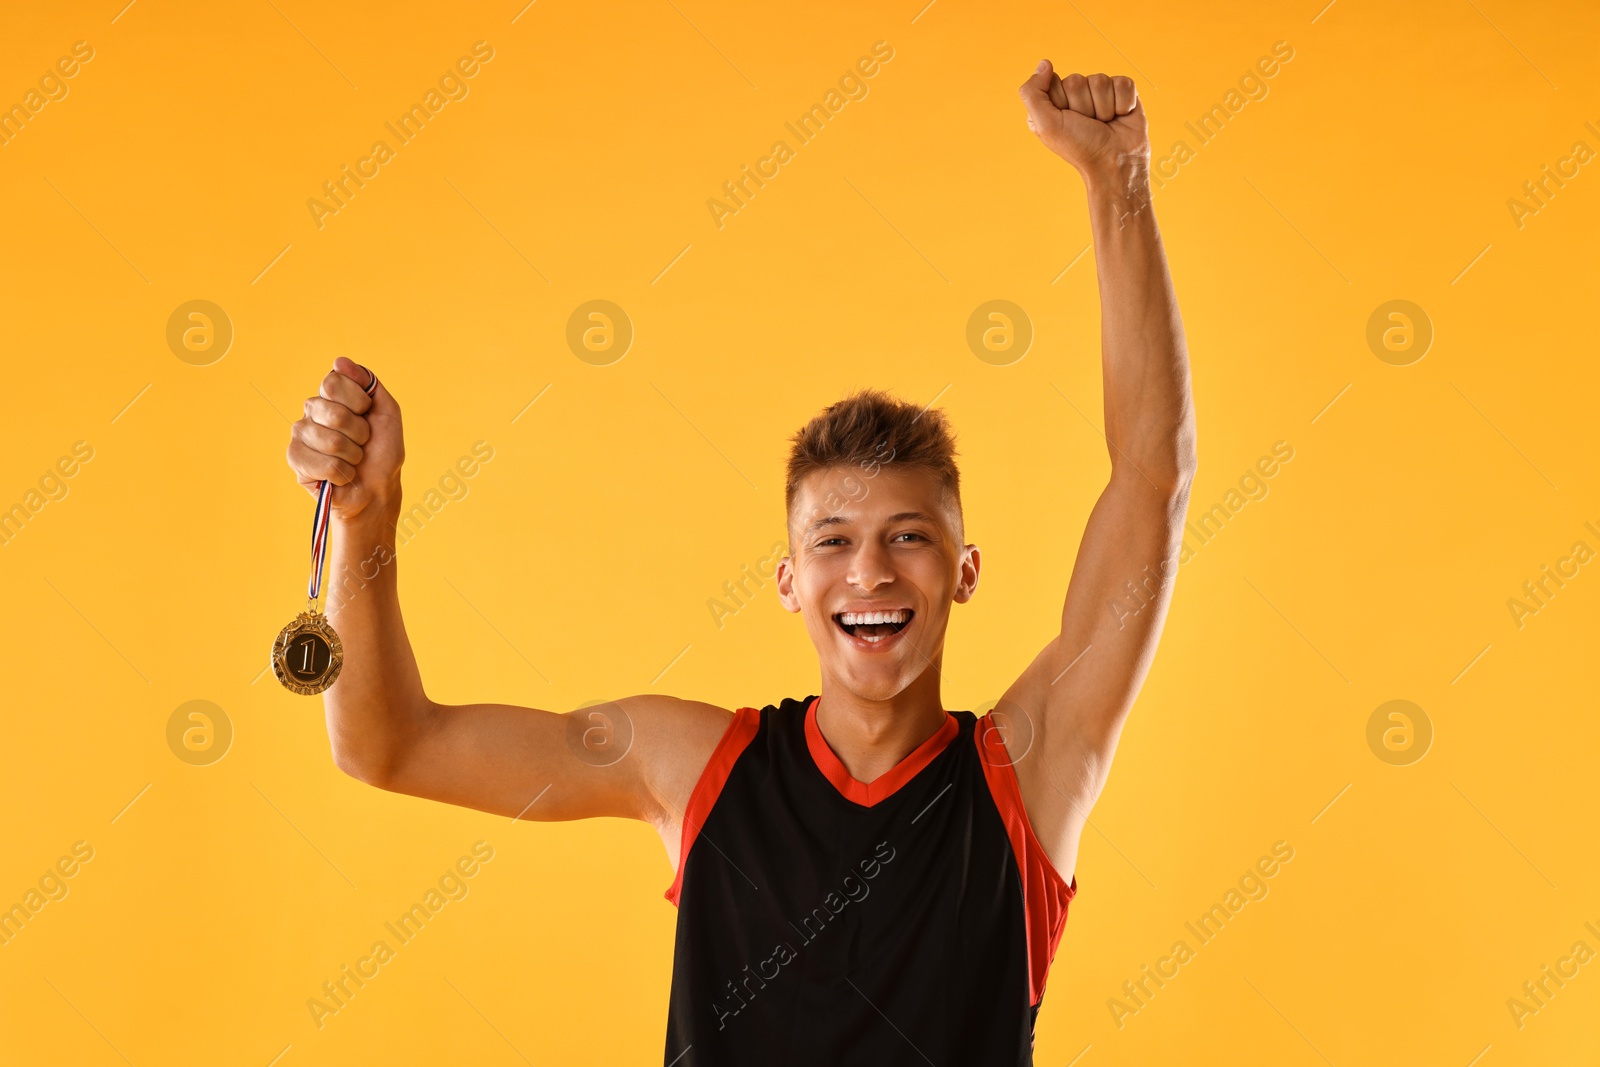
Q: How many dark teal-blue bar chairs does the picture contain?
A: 0